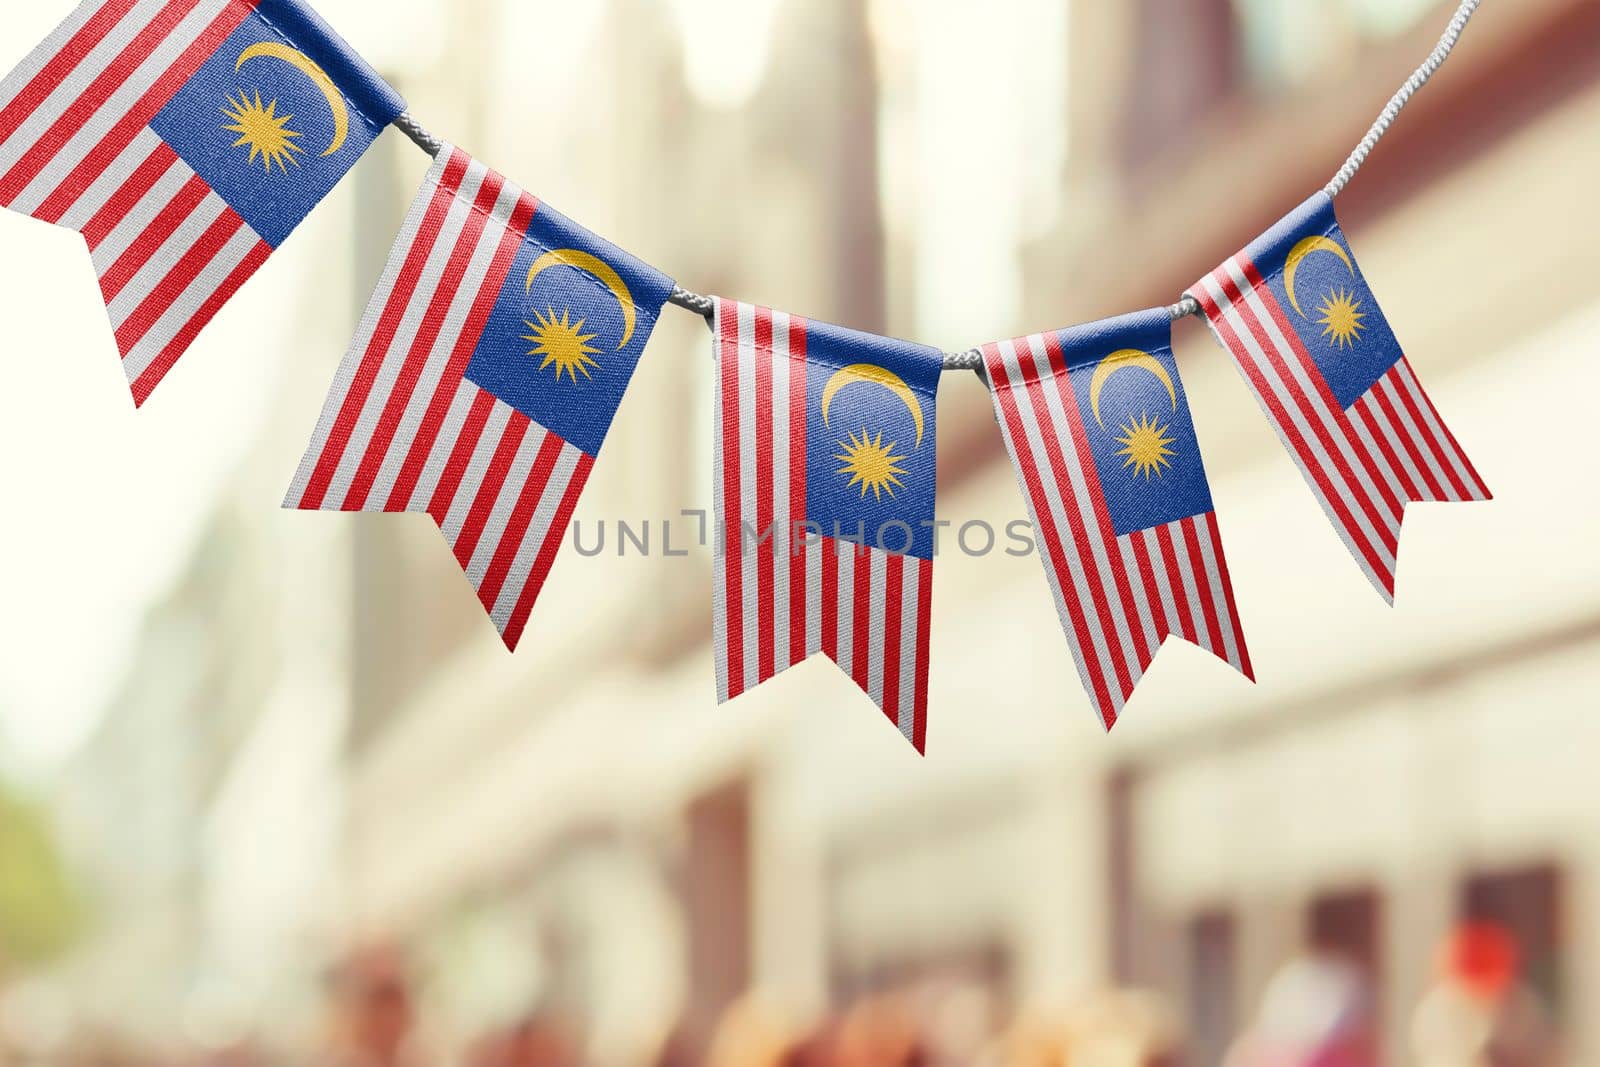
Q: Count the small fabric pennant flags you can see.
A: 5